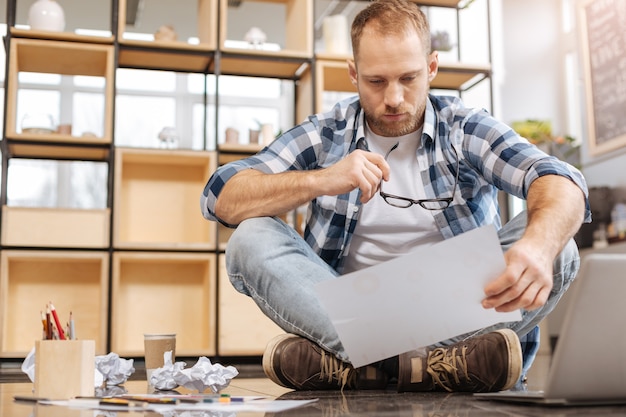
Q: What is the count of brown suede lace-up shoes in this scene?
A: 2